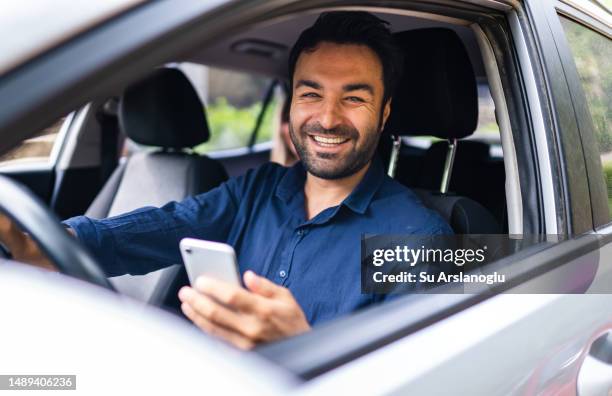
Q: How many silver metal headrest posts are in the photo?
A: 2